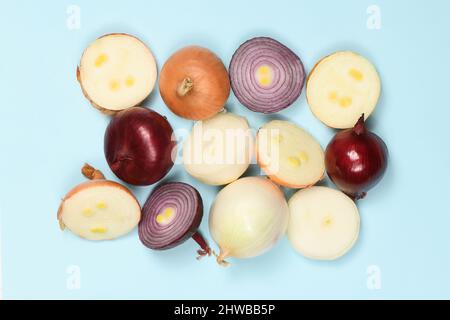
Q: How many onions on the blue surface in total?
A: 12